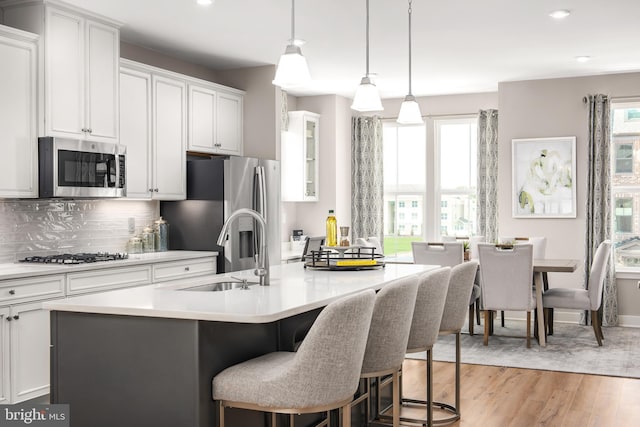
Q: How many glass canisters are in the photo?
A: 3